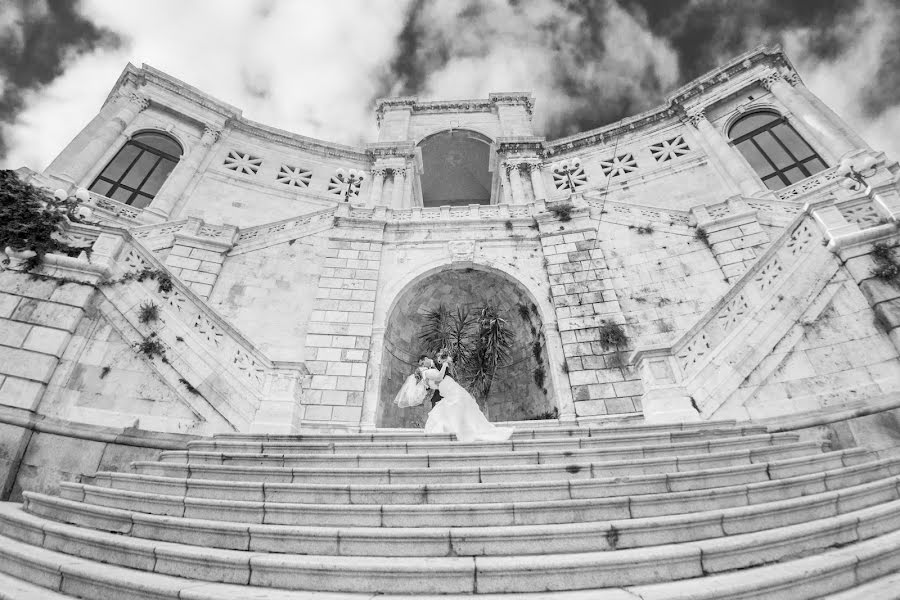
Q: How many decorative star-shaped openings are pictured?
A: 6